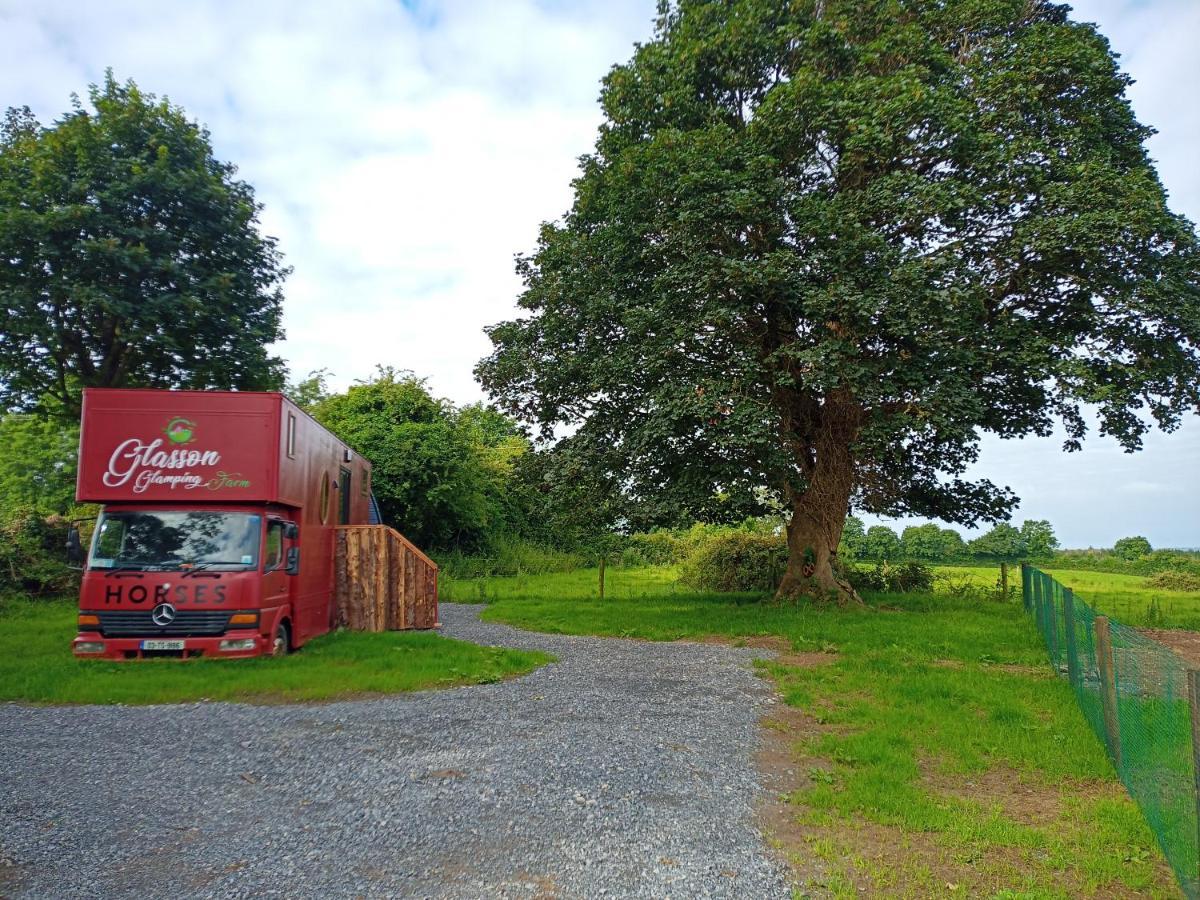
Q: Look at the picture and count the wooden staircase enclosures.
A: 1